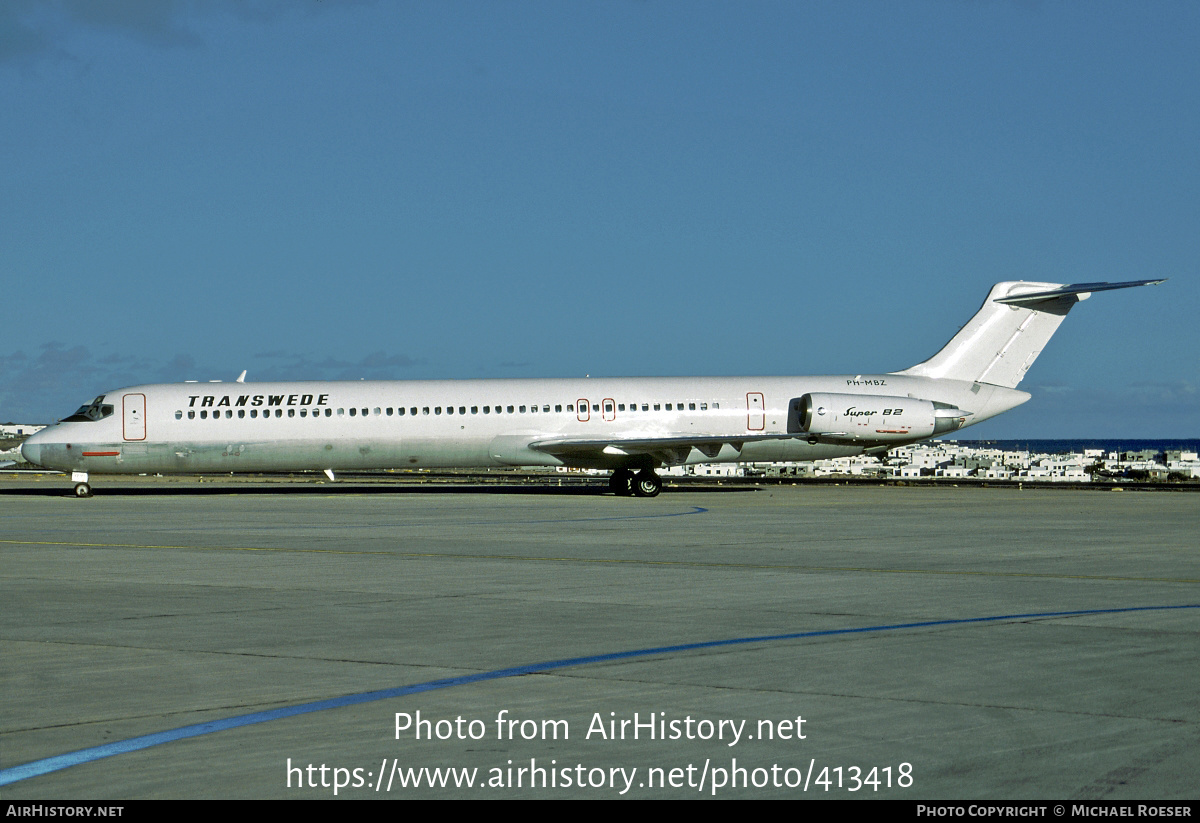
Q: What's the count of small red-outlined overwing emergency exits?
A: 2